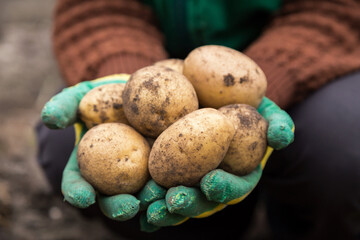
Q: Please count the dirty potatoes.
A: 7